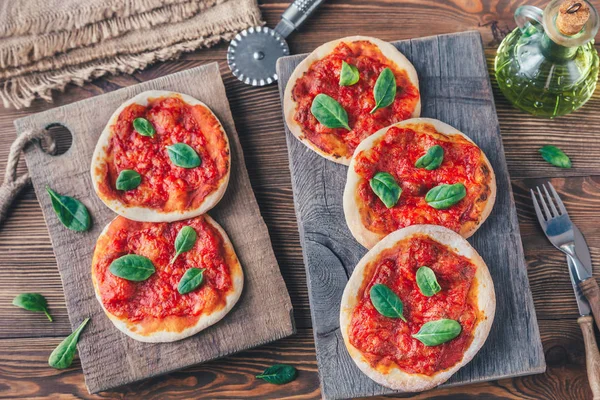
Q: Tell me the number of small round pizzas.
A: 5